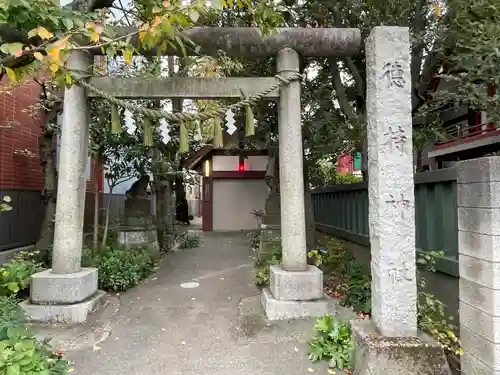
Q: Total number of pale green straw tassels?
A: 5